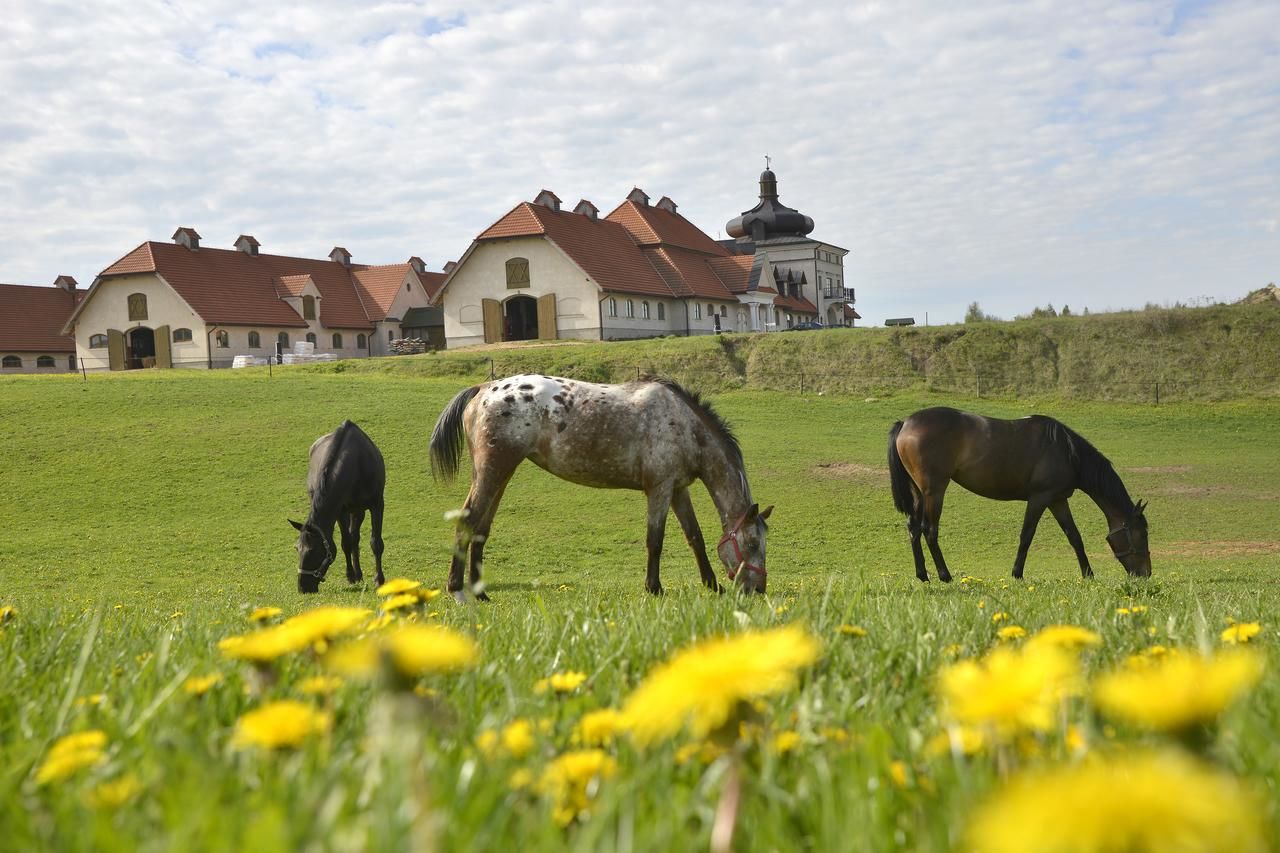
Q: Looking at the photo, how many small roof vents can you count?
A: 10